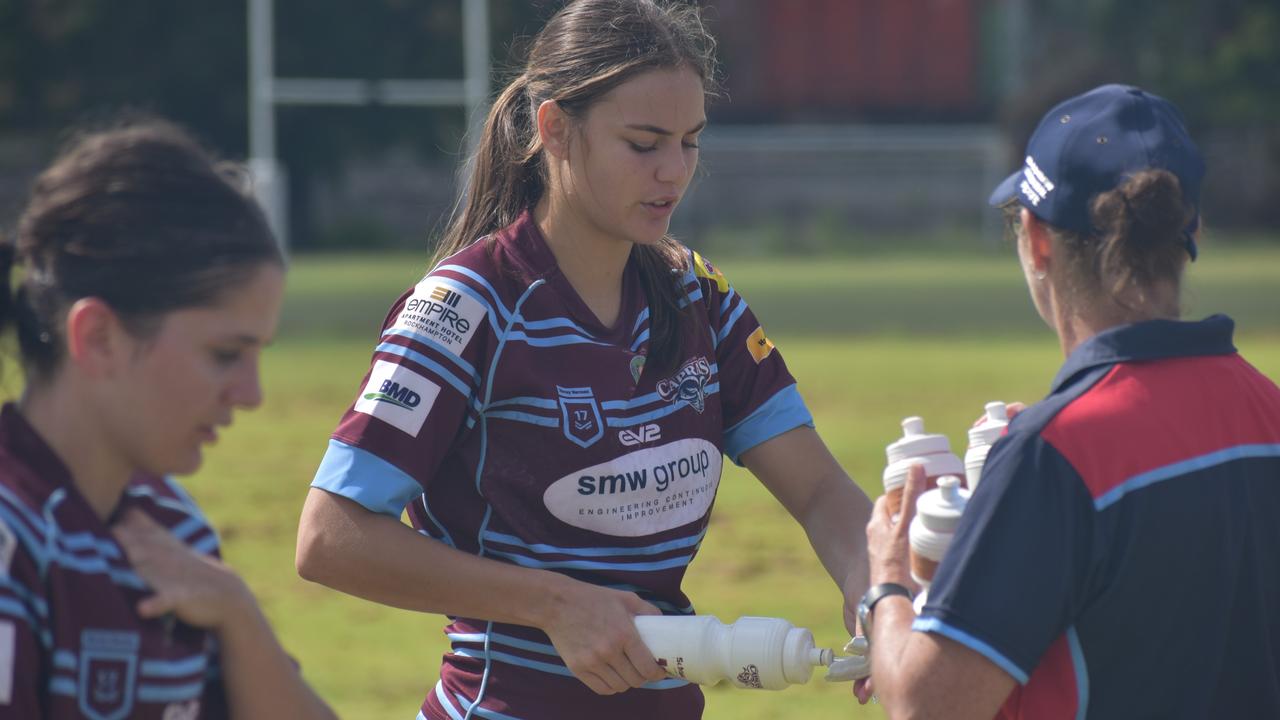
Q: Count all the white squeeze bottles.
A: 4